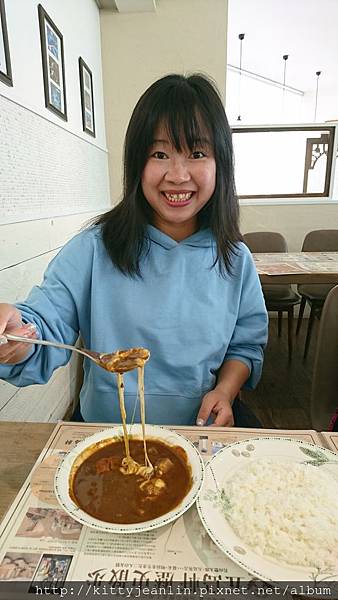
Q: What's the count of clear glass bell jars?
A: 0